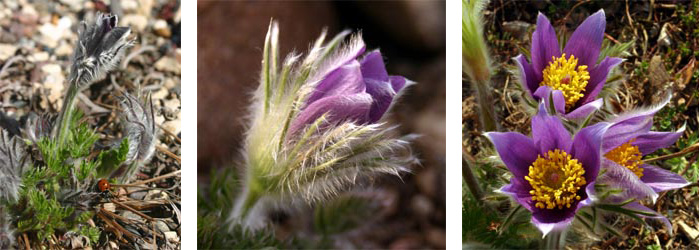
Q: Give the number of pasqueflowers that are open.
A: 3